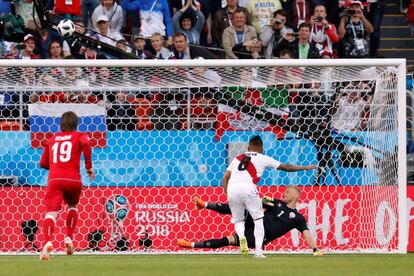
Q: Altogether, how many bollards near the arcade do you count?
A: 0